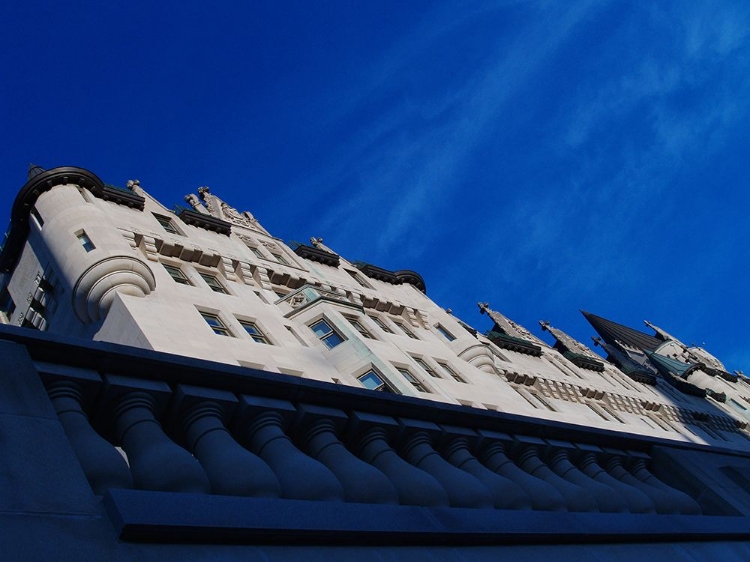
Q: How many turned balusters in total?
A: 14